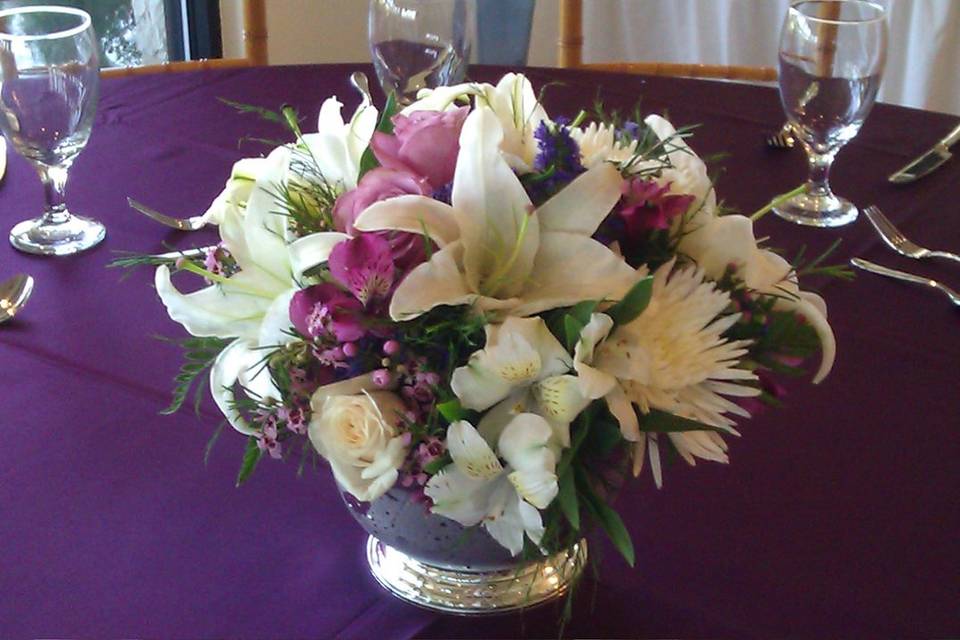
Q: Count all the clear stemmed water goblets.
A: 3